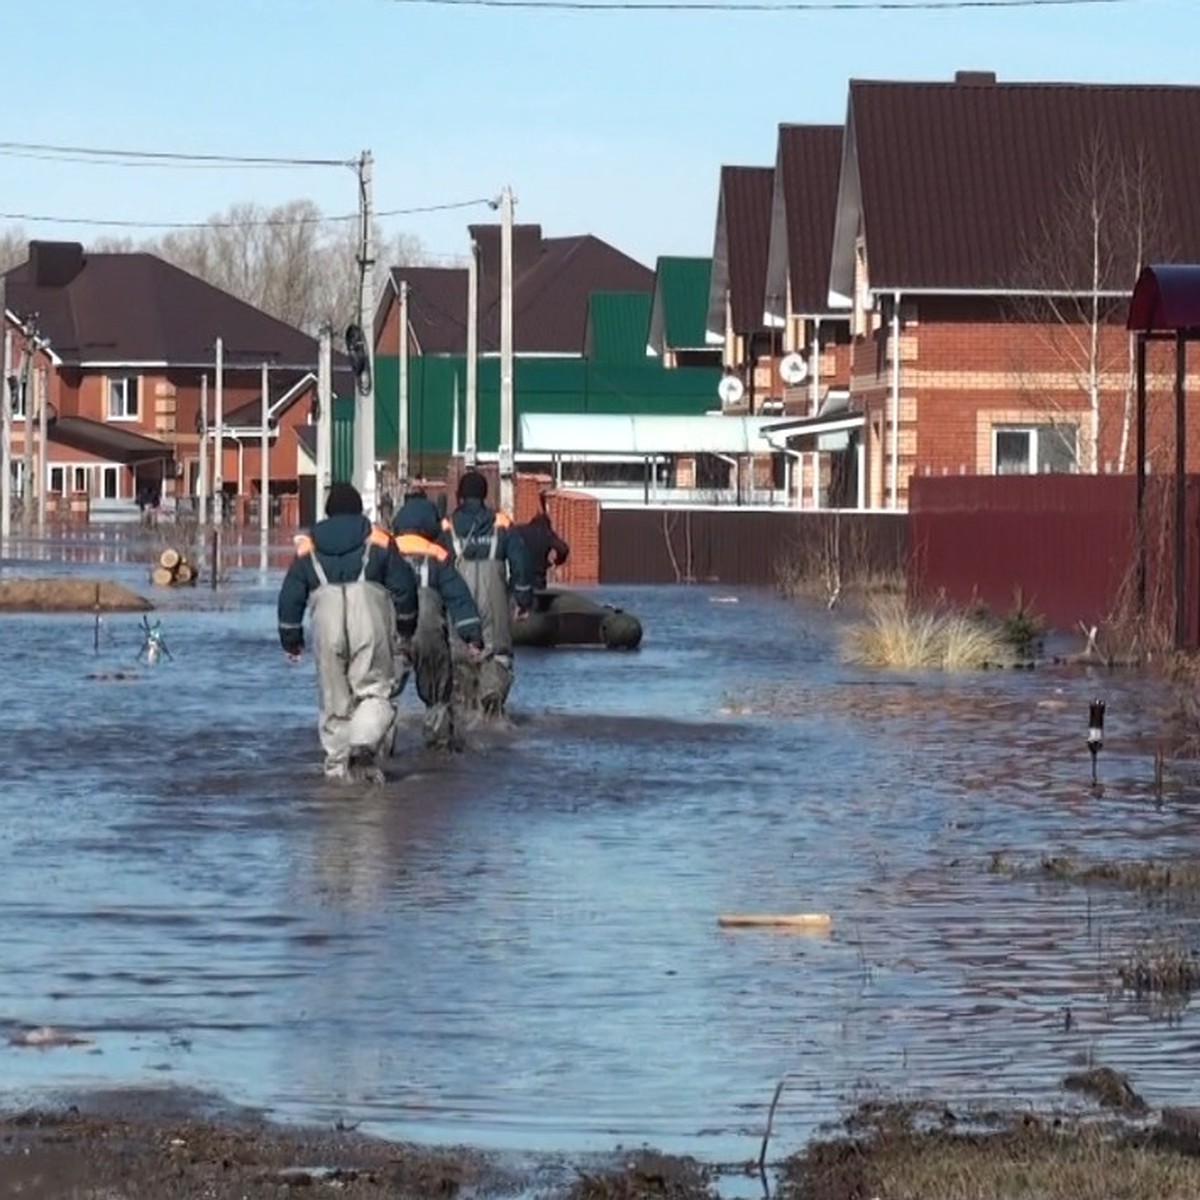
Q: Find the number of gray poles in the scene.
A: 11